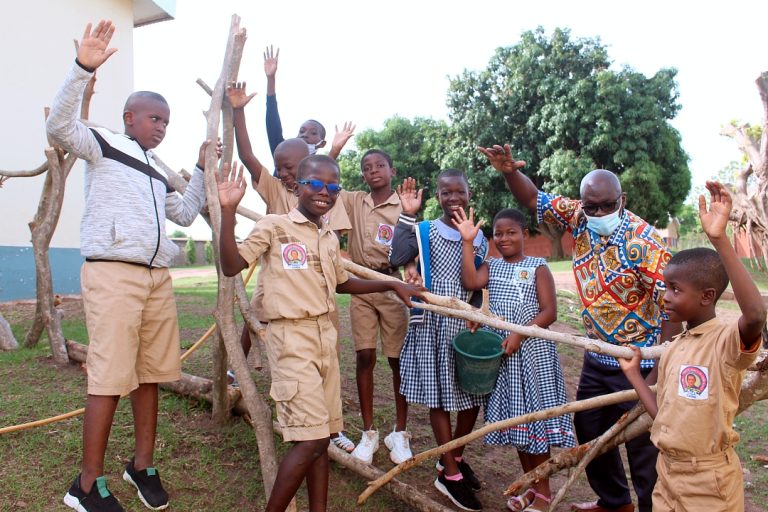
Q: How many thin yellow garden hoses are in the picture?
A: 1